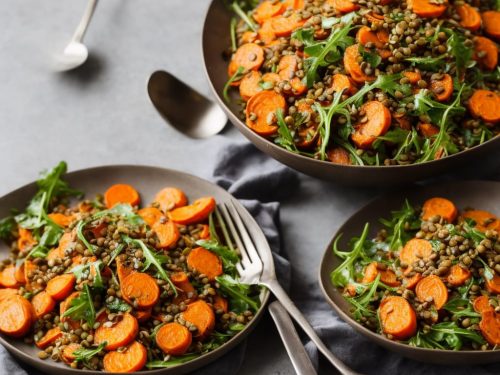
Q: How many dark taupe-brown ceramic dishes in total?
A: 3